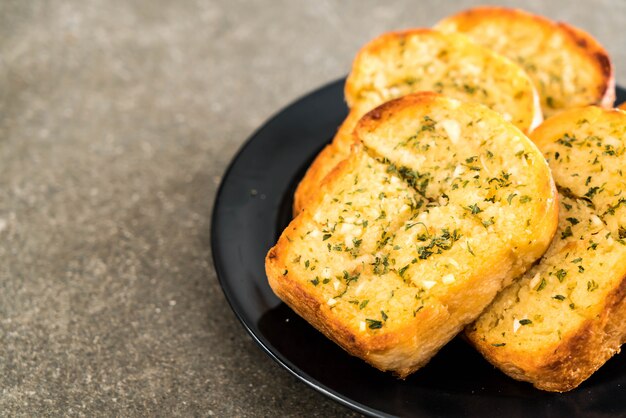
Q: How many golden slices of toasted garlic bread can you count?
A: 4